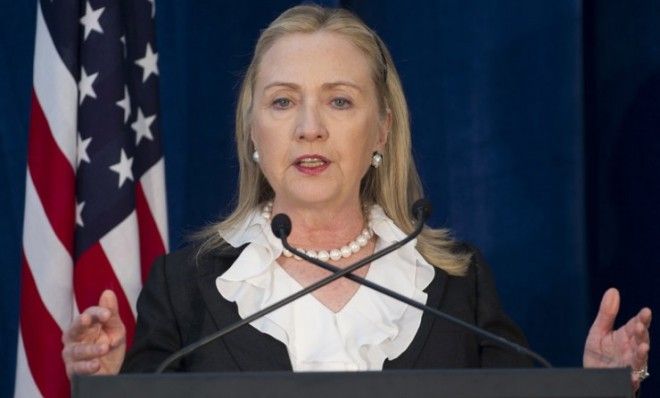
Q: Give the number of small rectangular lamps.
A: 0